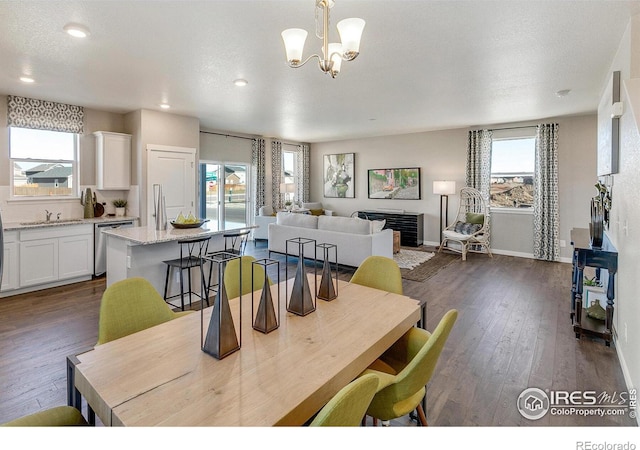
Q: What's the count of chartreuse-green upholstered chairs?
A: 6